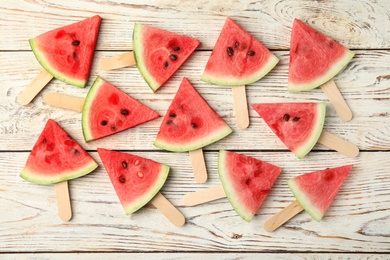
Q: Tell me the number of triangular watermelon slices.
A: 11